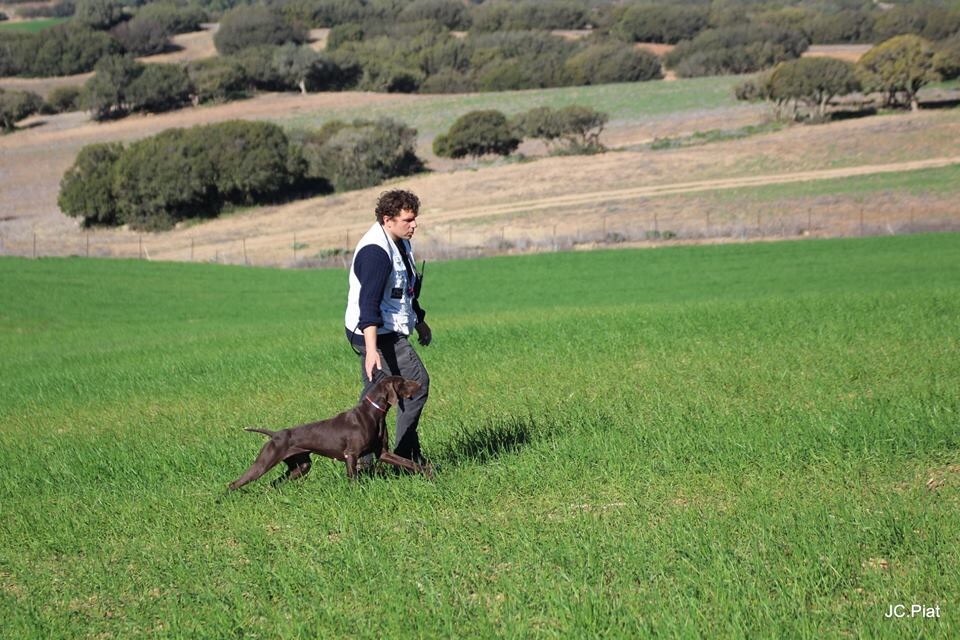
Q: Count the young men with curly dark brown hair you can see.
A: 1